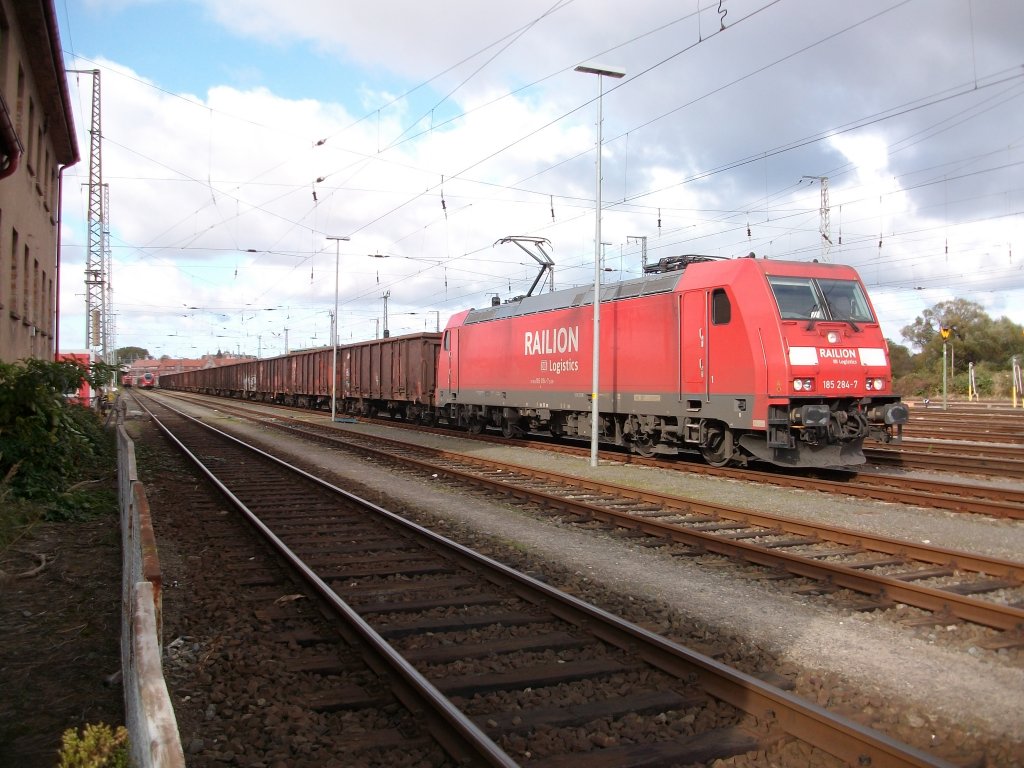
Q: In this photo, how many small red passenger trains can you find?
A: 2